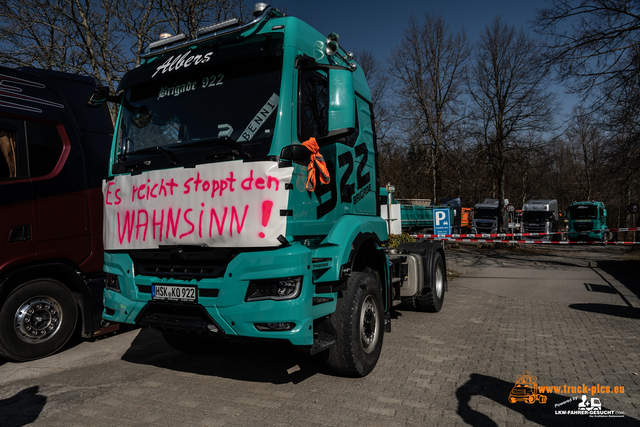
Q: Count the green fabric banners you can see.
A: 0